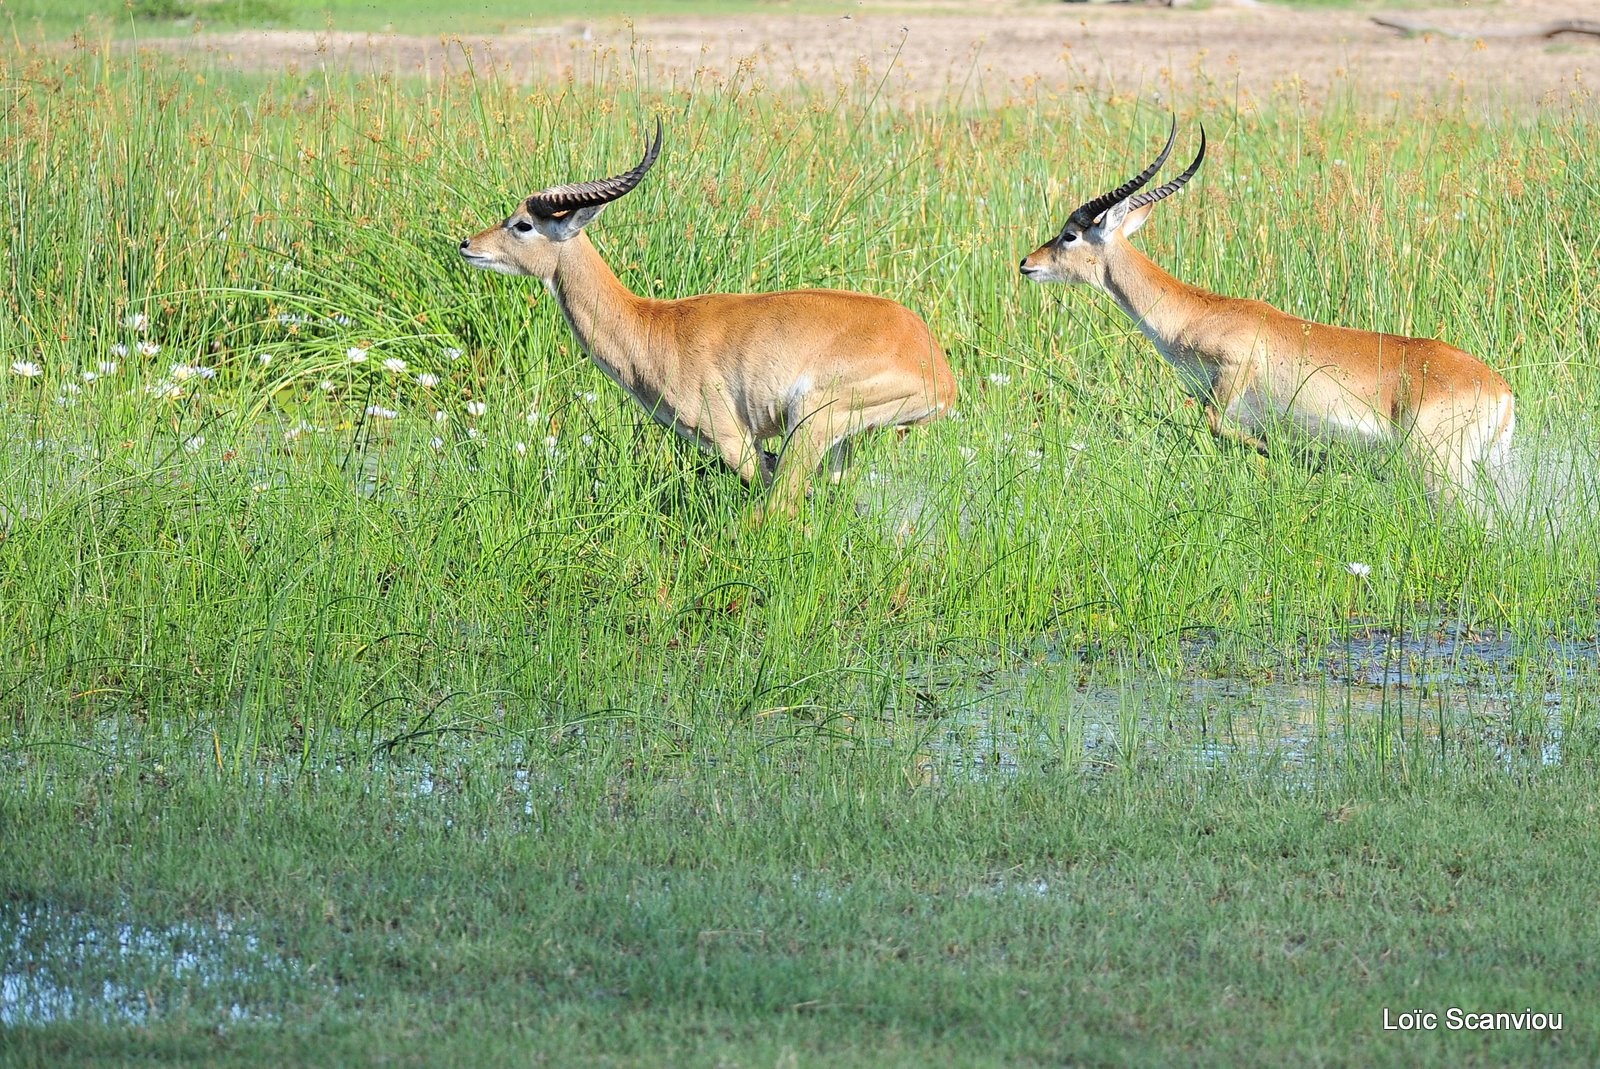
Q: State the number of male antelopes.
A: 2